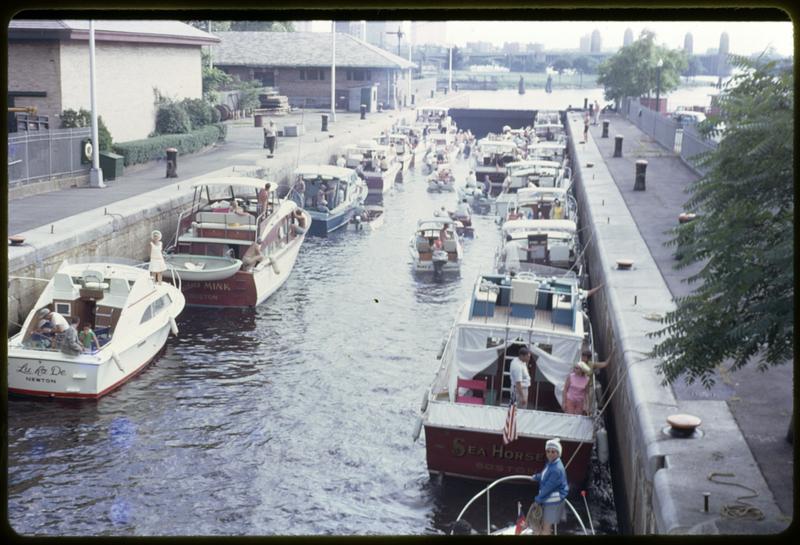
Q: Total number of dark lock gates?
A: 1